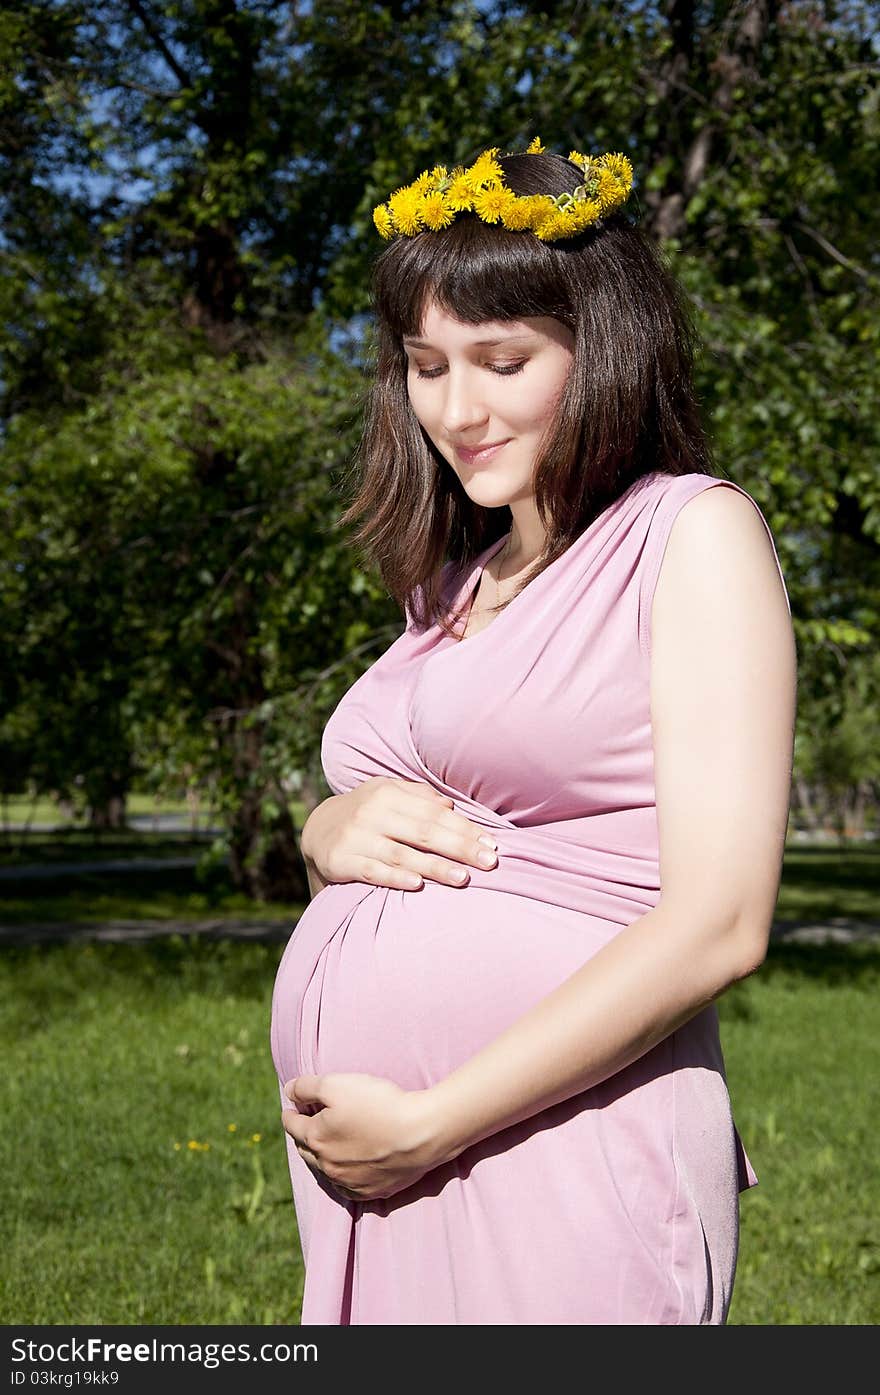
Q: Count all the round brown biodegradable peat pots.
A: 0